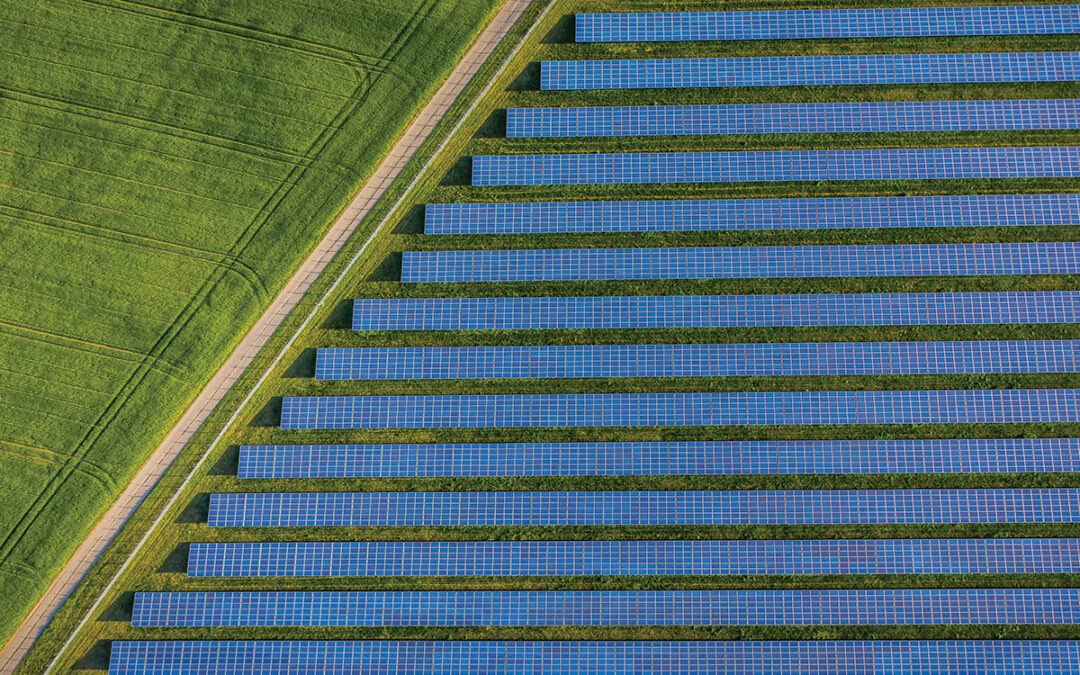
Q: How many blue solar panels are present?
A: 14